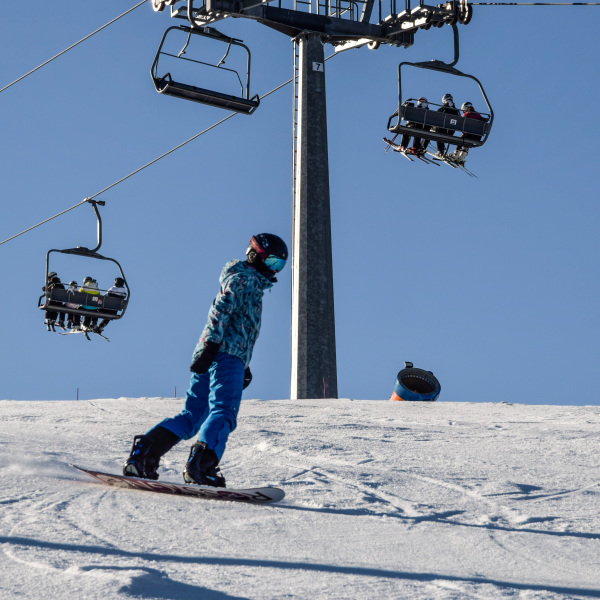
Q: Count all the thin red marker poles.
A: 3